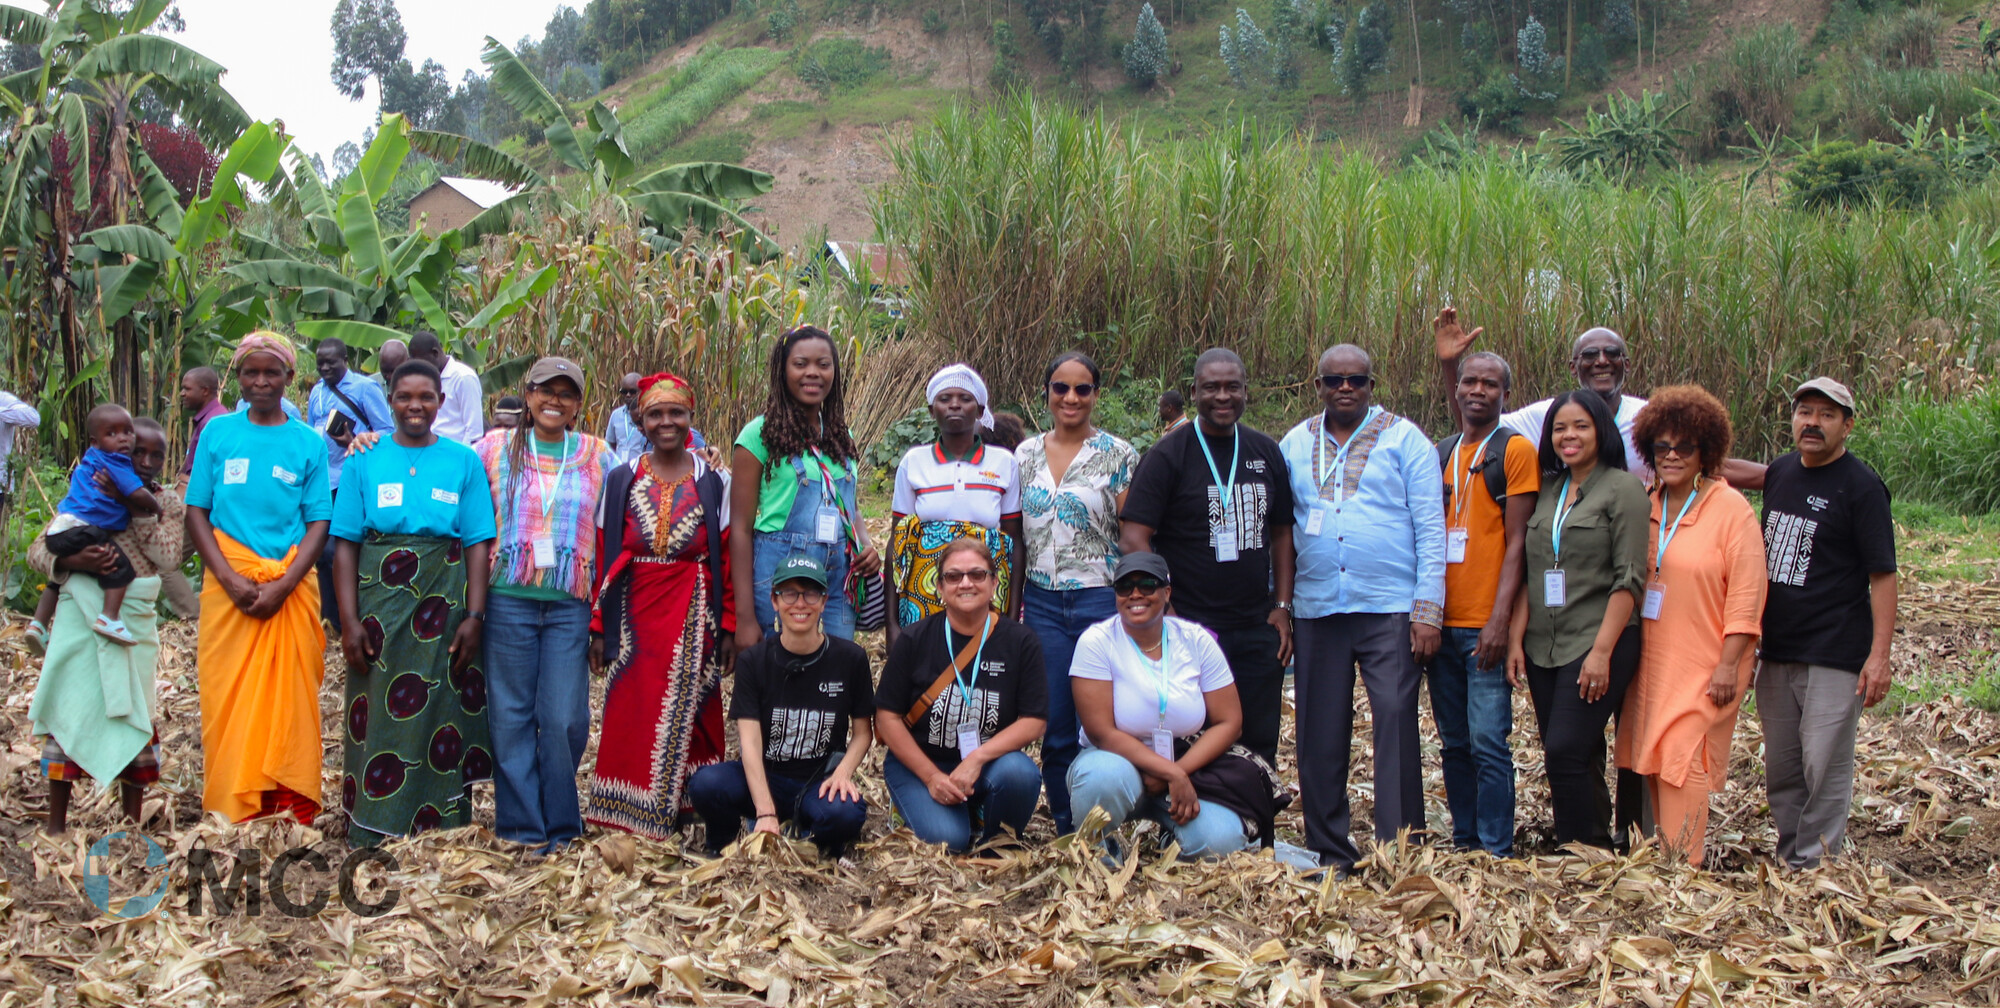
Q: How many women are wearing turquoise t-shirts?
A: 2